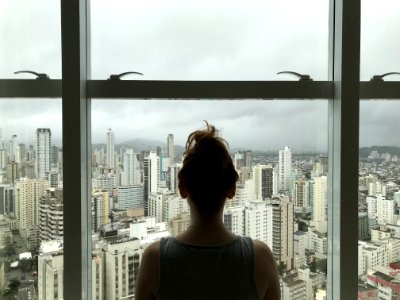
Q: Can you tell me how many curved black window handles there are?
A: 4